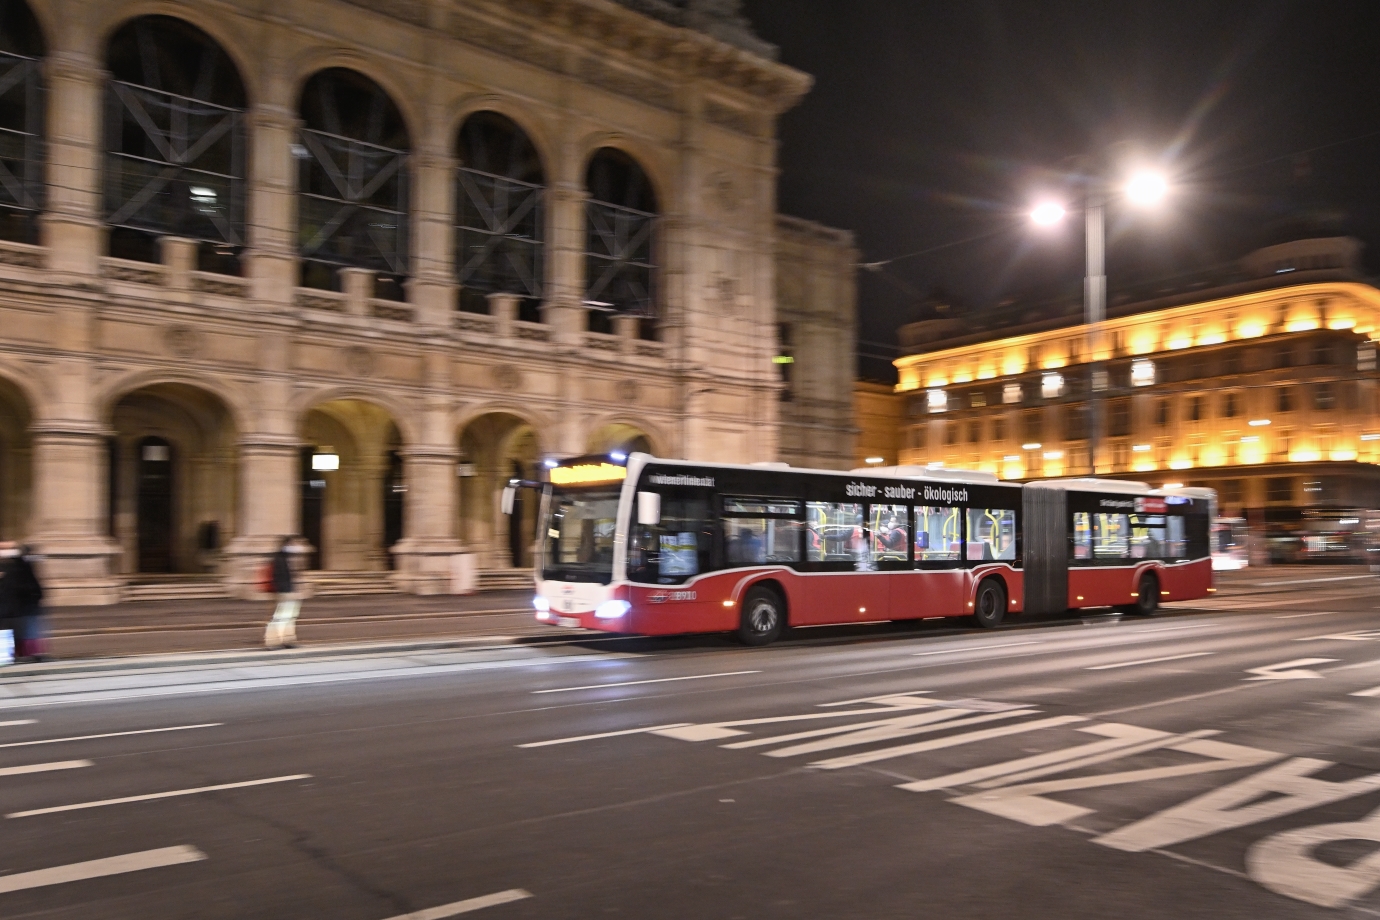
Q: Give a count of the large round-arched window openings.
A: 5